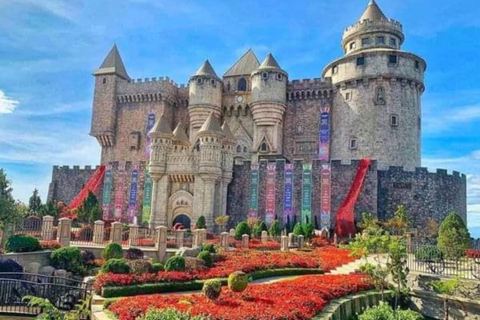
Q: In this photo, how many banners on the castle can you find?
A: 11